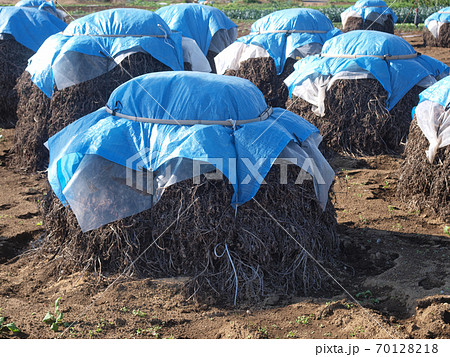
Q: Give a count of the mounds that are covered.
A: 10